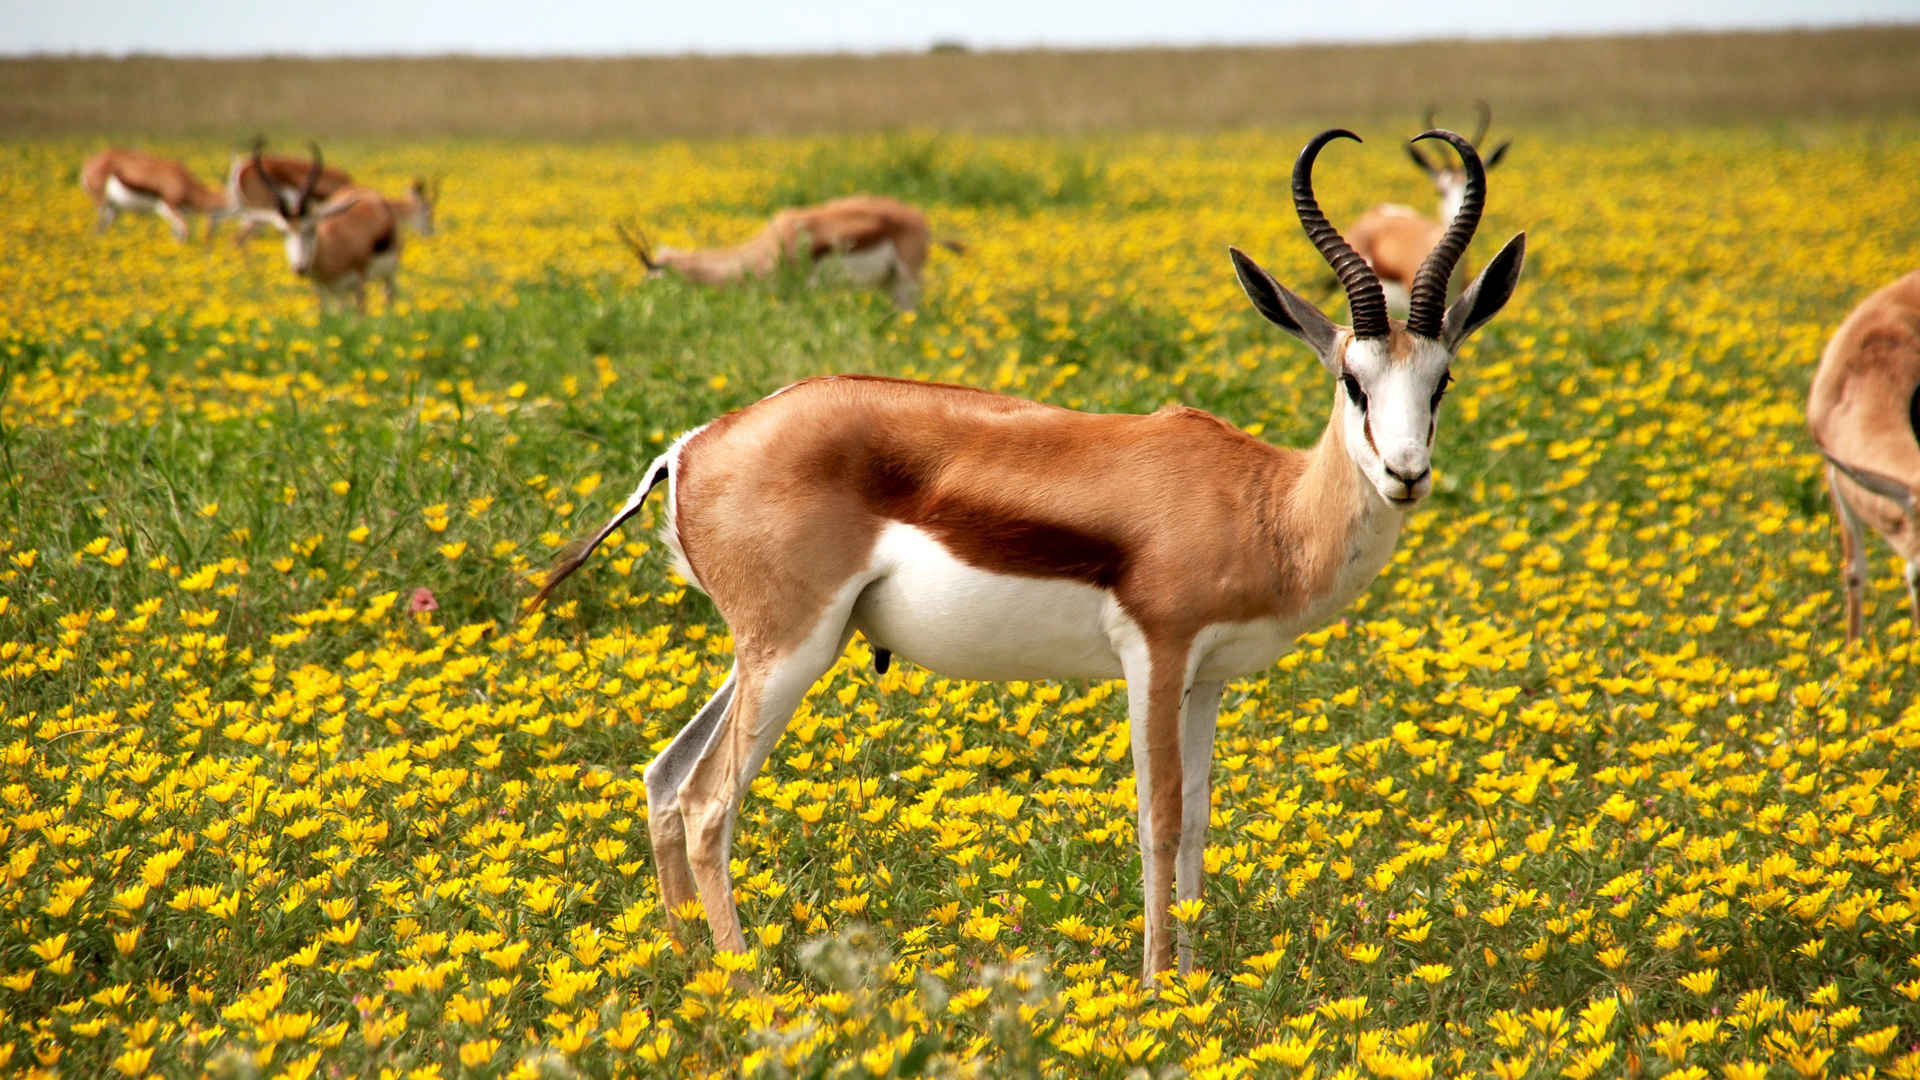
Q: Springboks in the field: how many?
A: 7